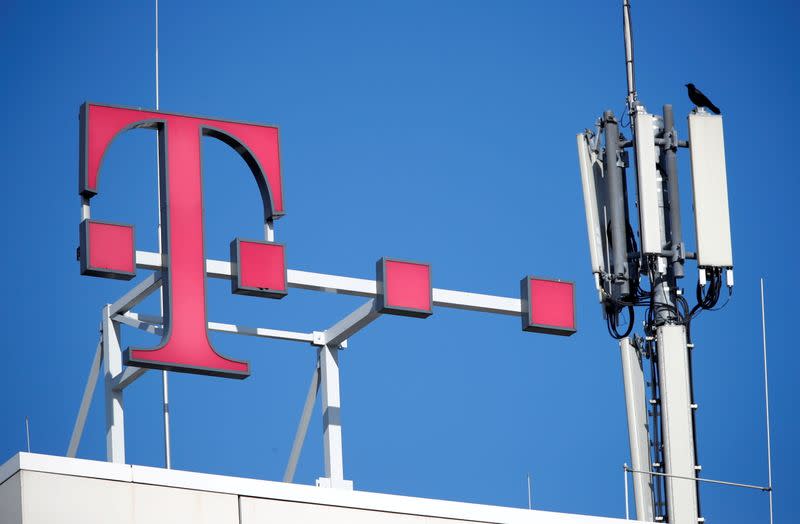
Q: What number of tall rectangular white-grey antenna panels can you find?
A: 5